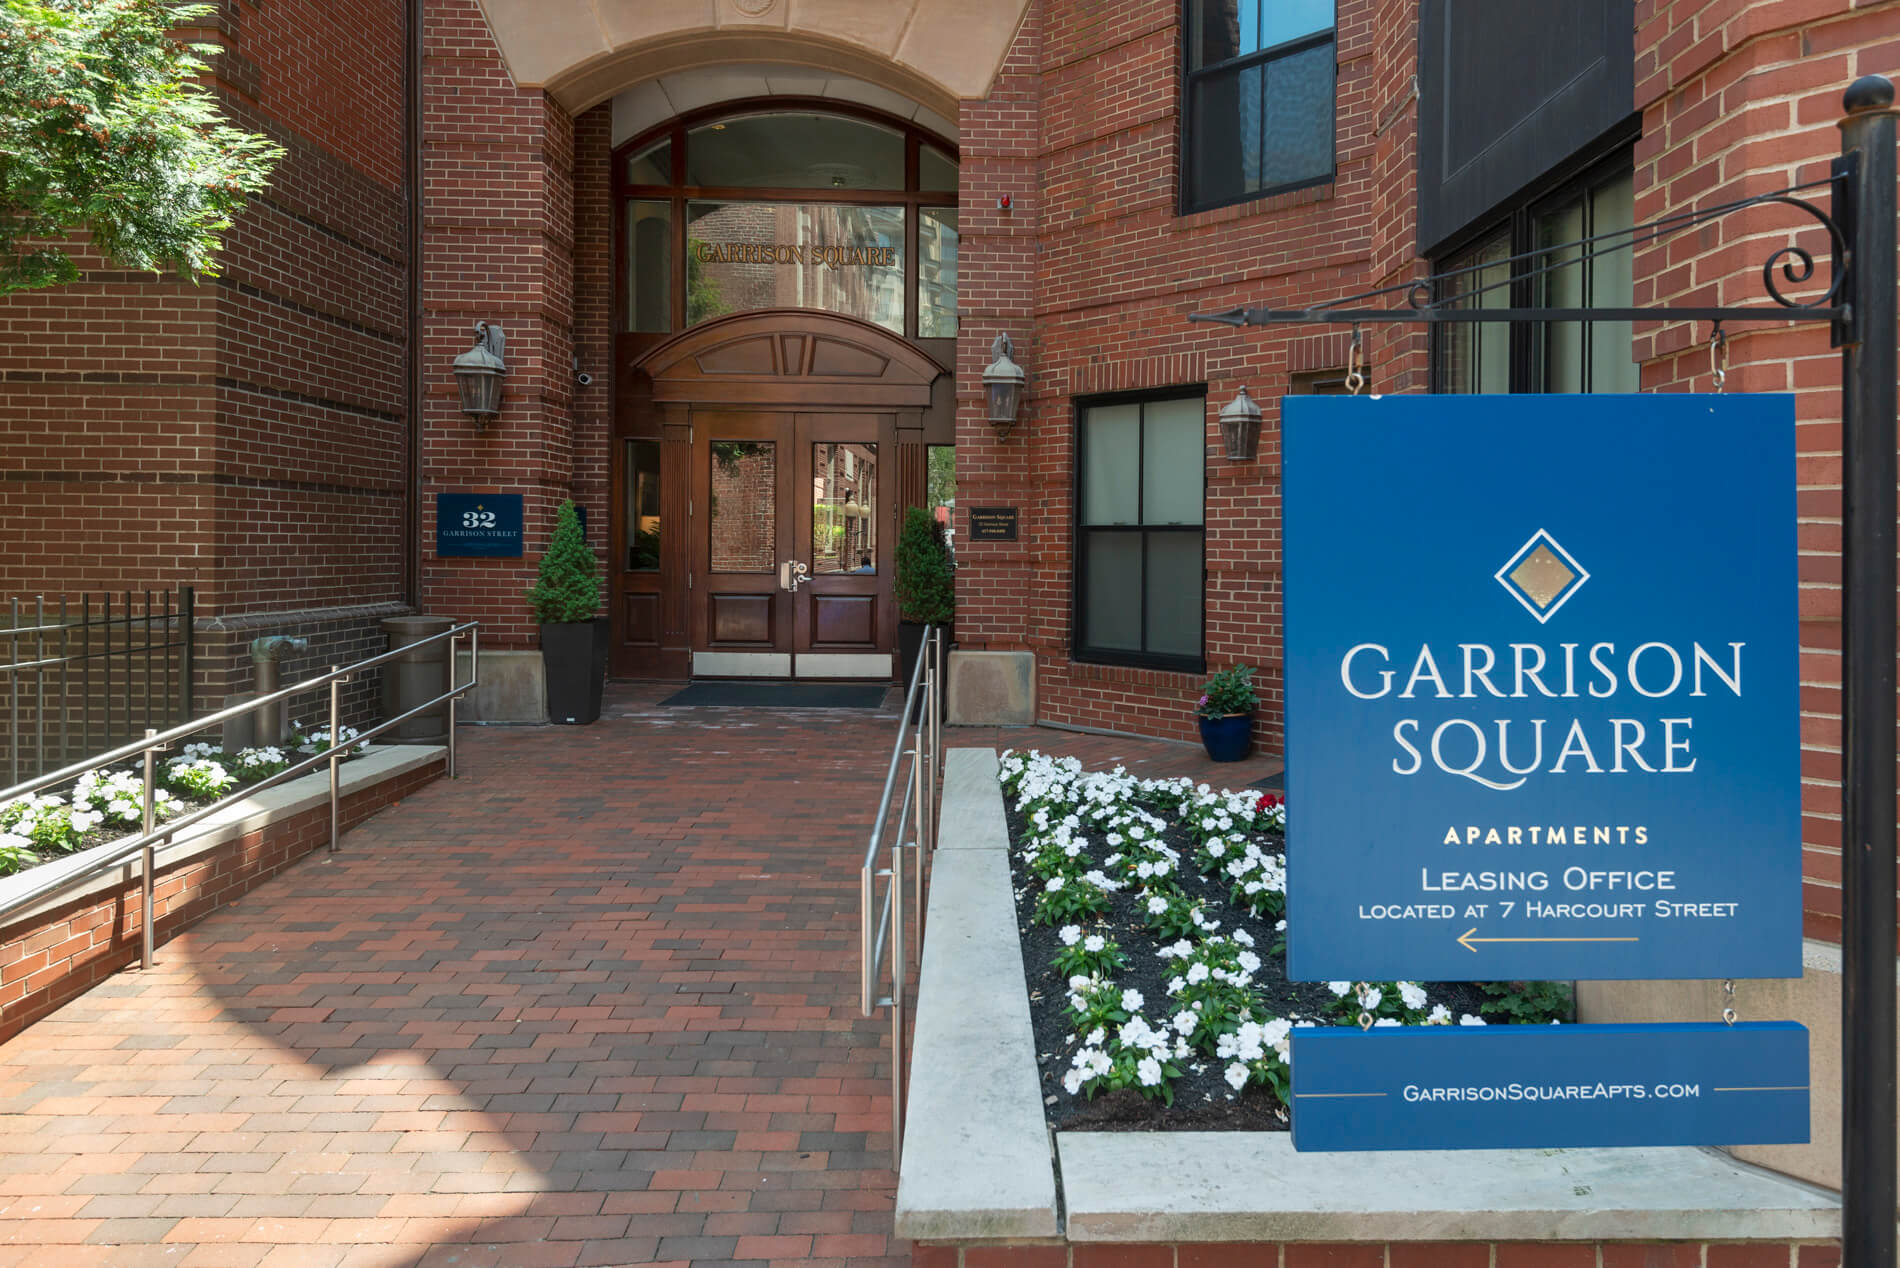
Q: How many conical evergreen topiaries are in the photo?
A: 2